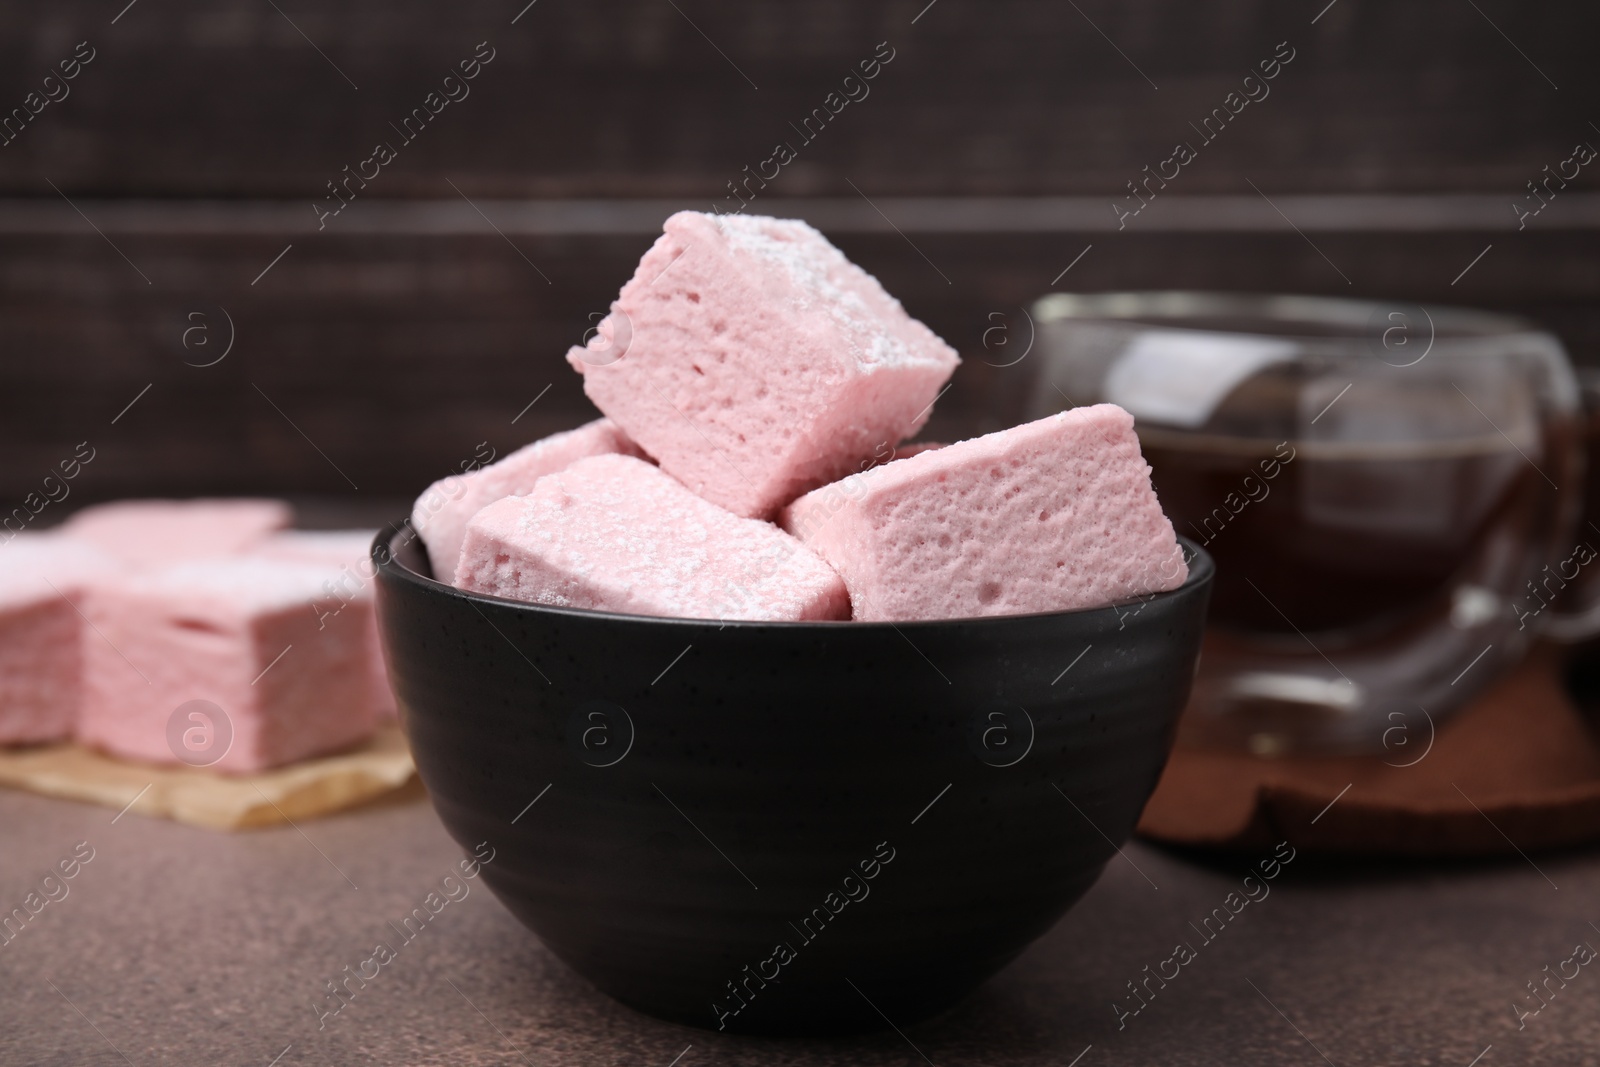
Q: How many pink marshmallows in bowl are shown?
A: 5